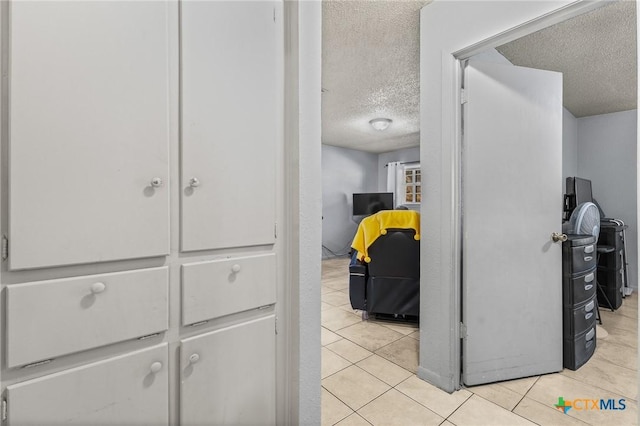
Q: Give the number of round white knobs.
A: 6